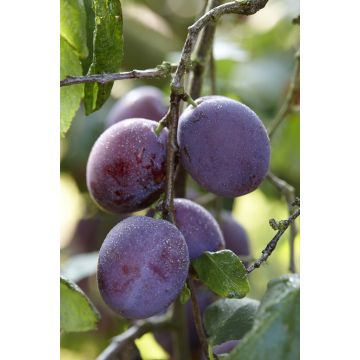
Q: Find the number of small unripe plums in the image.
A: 0